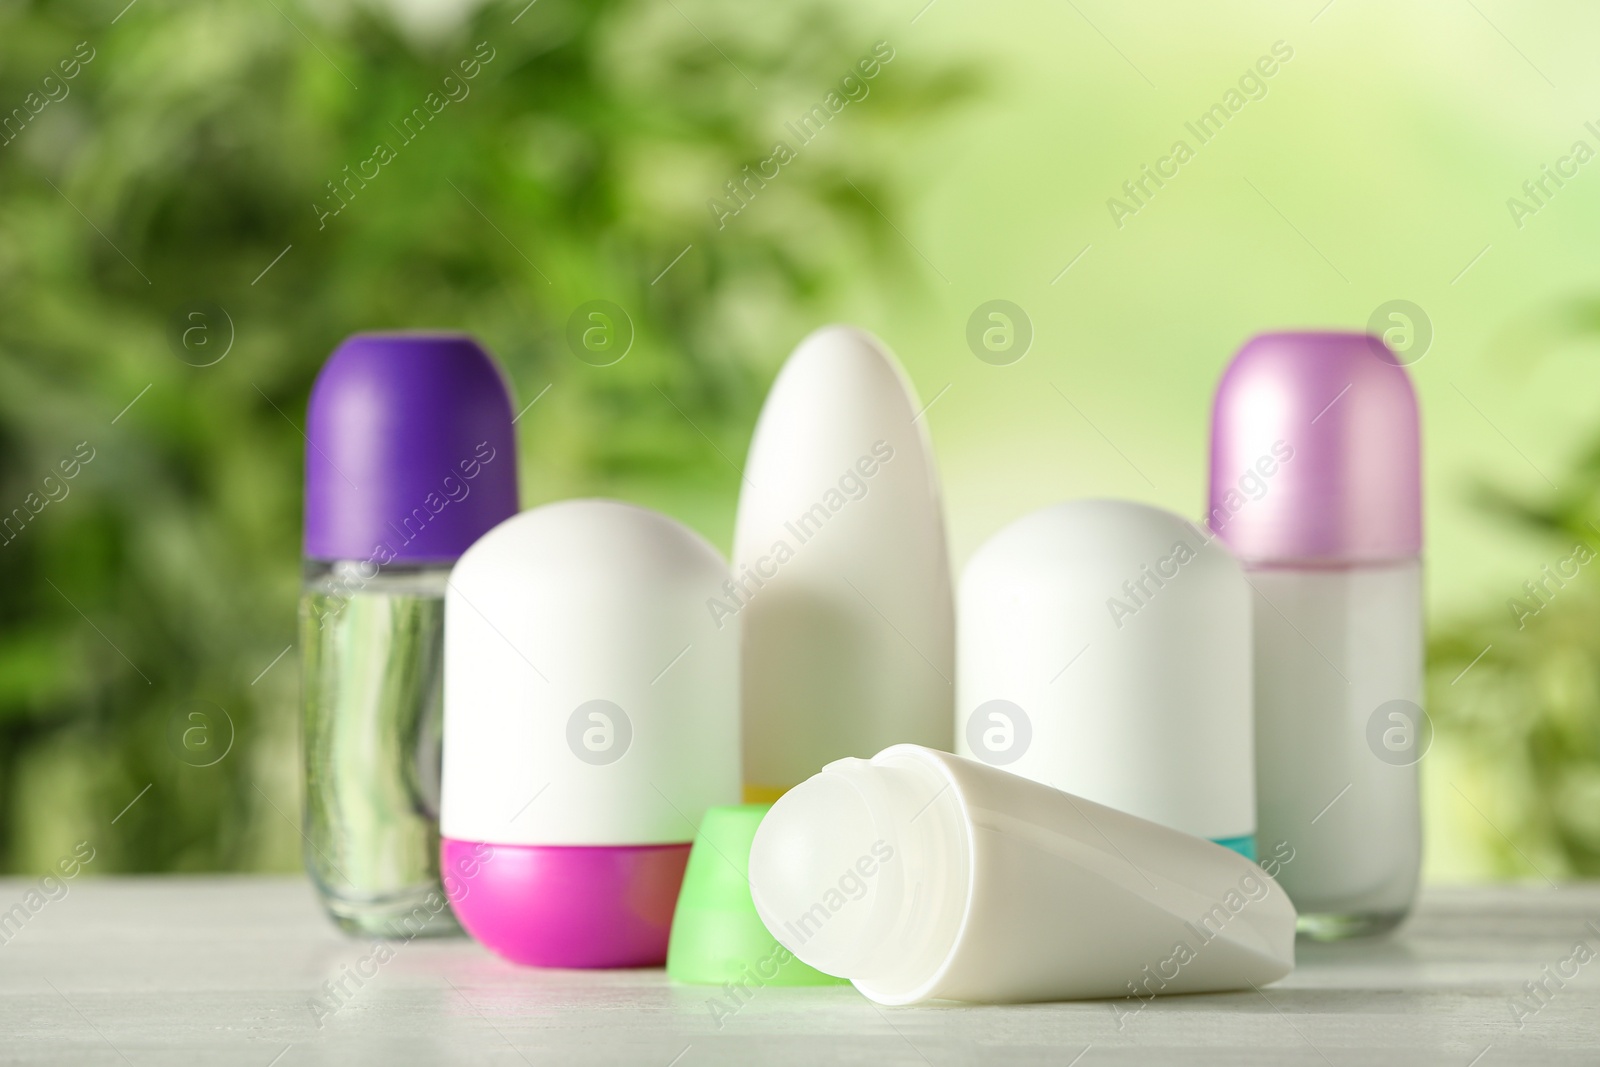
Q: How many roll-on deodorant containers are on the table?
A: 6